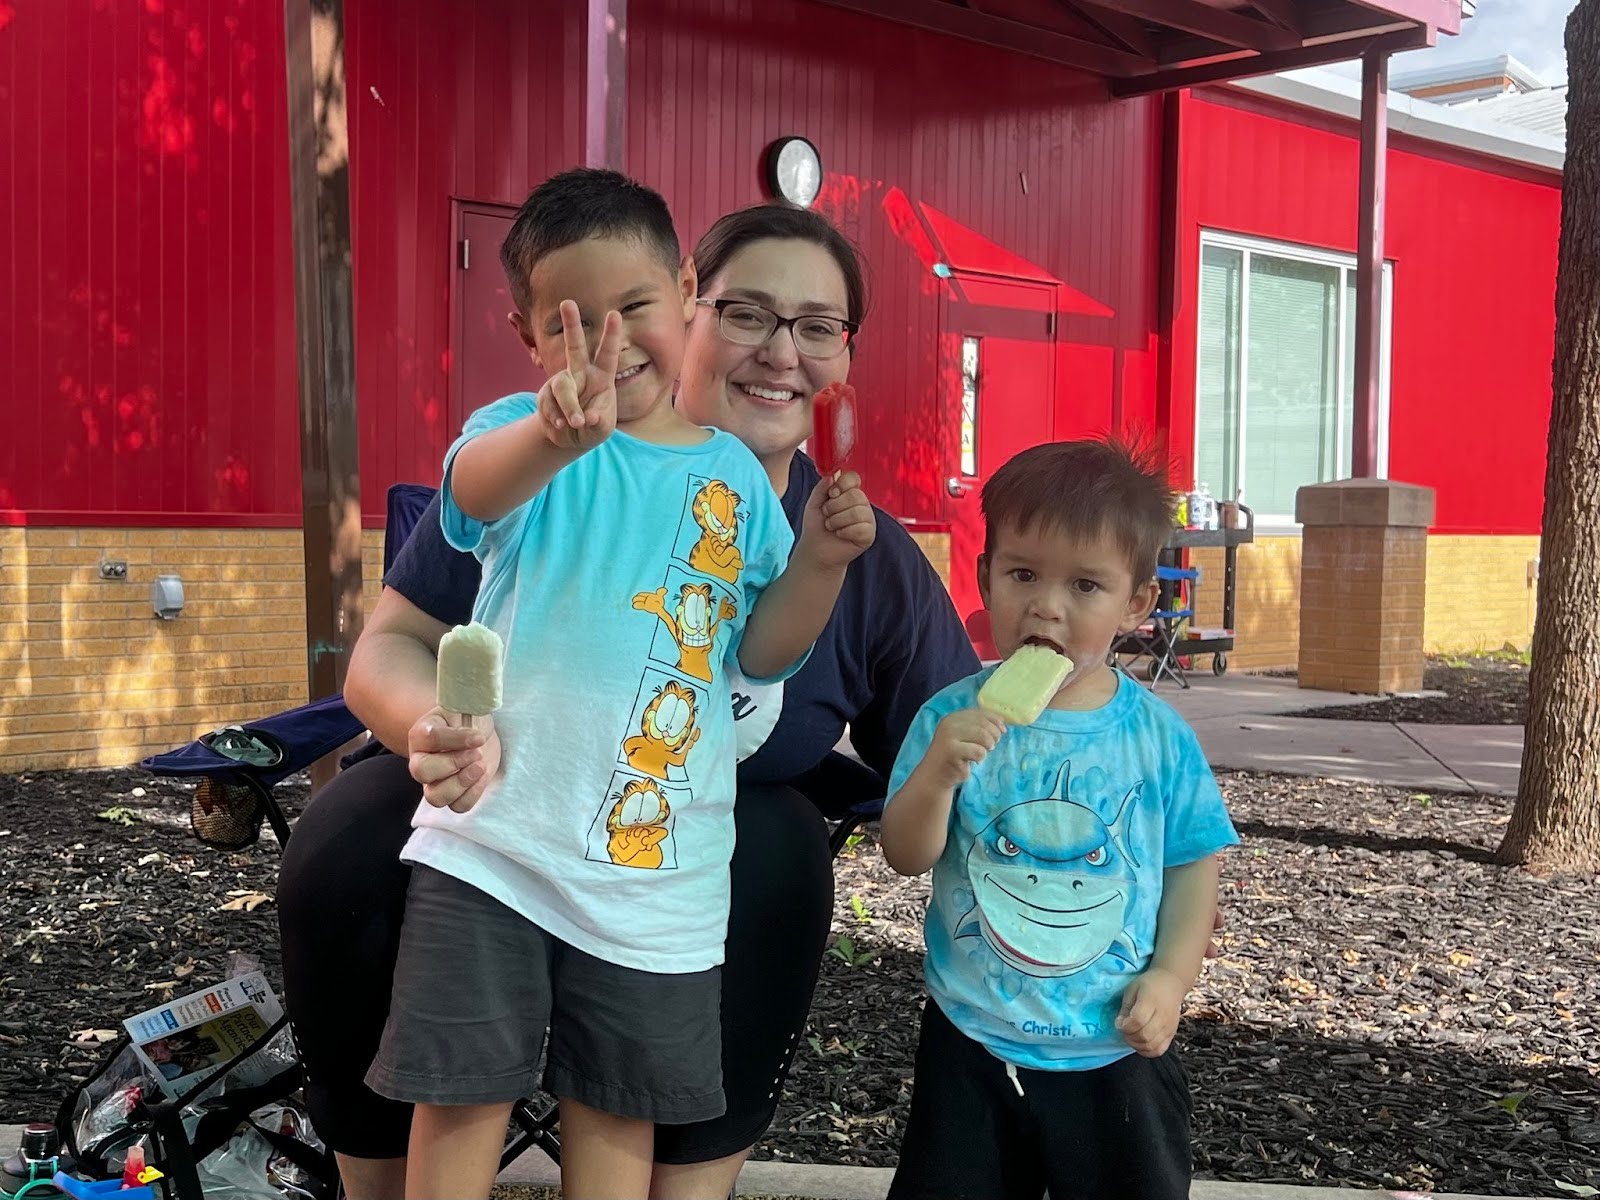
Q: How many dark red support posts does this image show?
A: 2